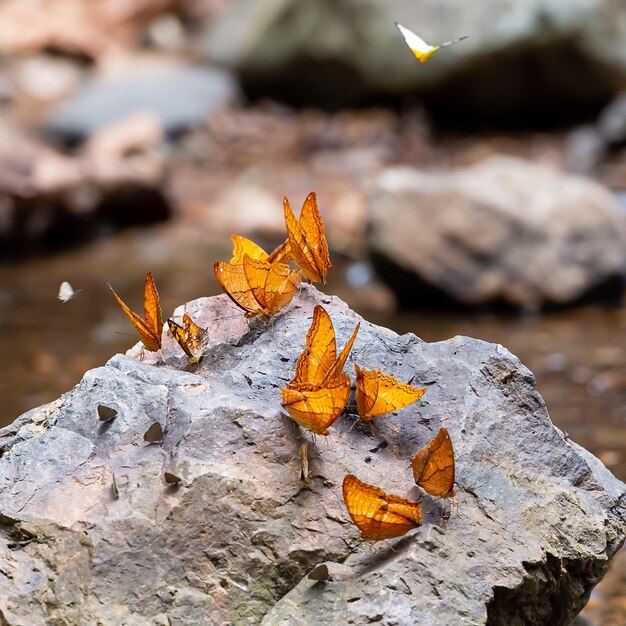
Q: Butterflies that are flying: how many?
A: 2